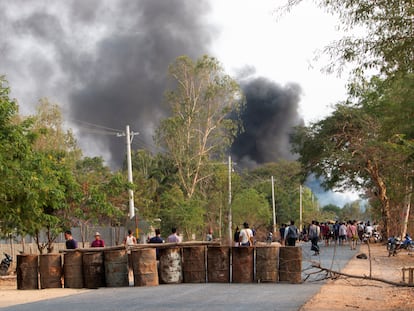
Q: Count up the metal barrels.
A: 12